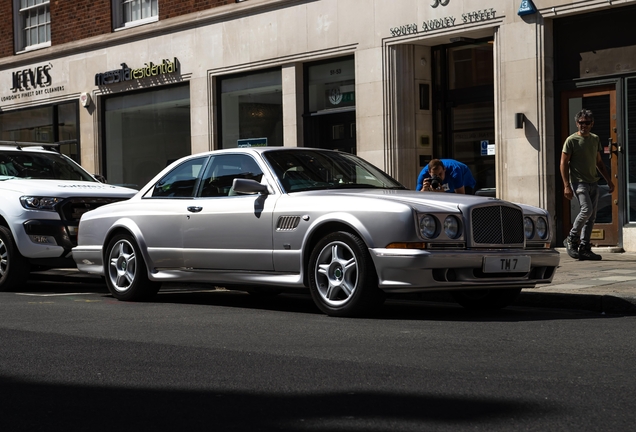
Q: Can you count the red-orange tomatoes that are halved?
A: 0